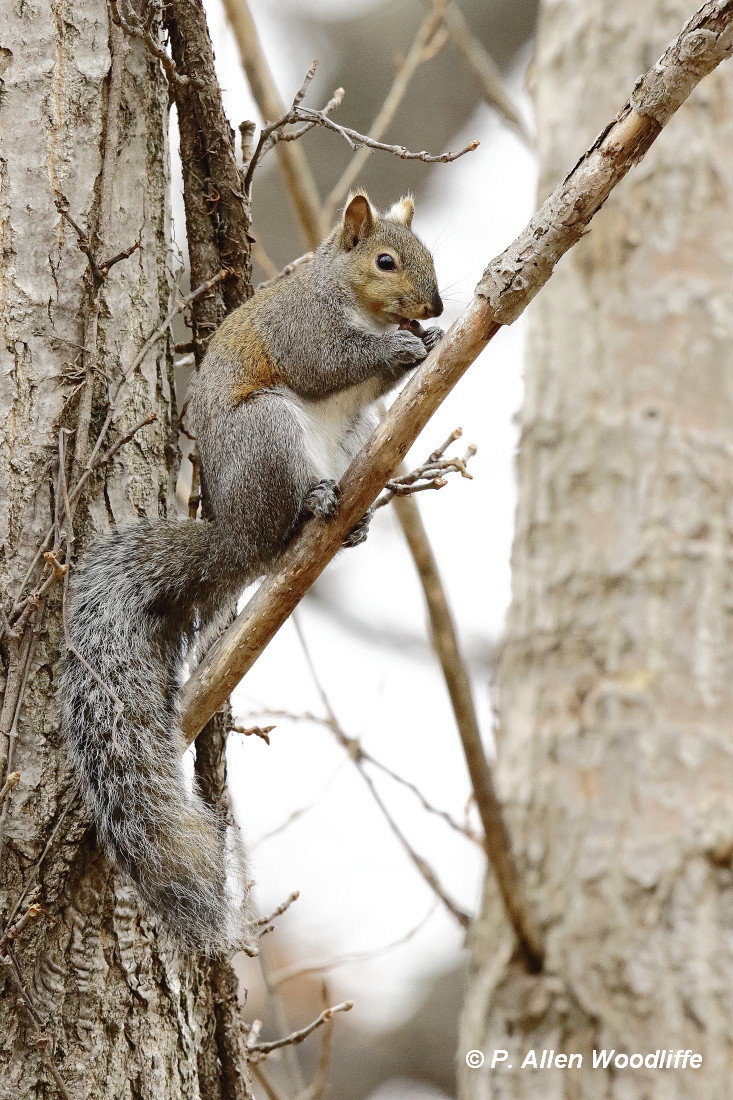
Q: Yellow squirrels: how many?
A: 0